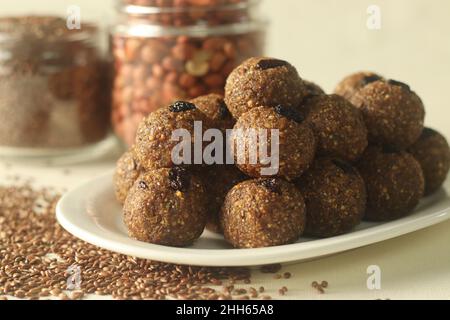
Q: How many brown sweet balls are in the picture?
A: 15